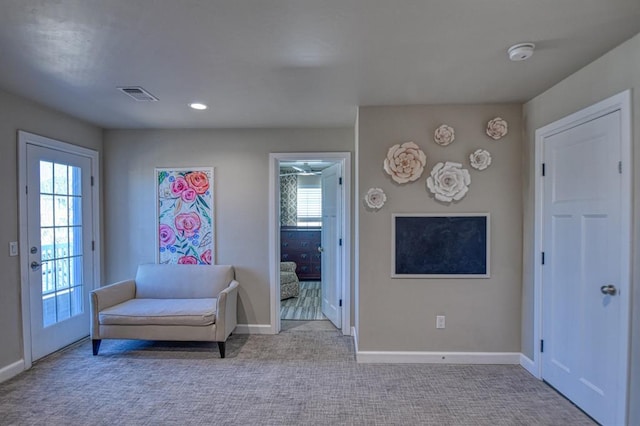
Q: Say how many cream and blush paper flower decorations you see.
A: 6